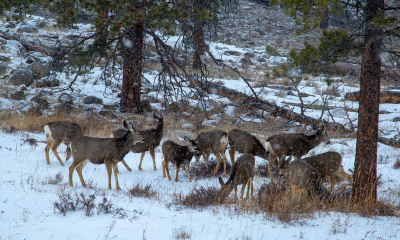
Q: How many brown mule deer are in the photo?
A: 10